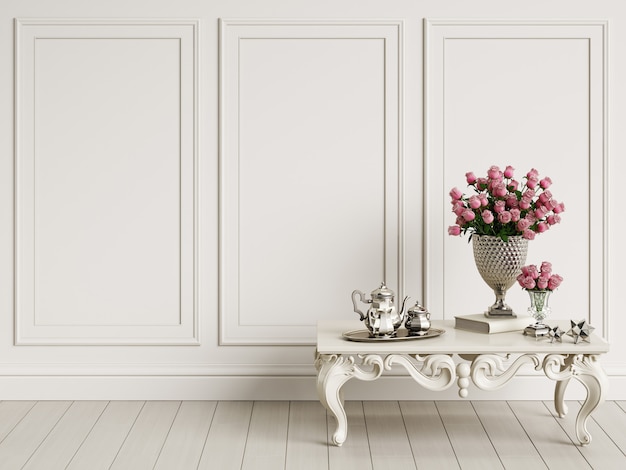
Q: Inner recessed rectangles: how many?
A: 3